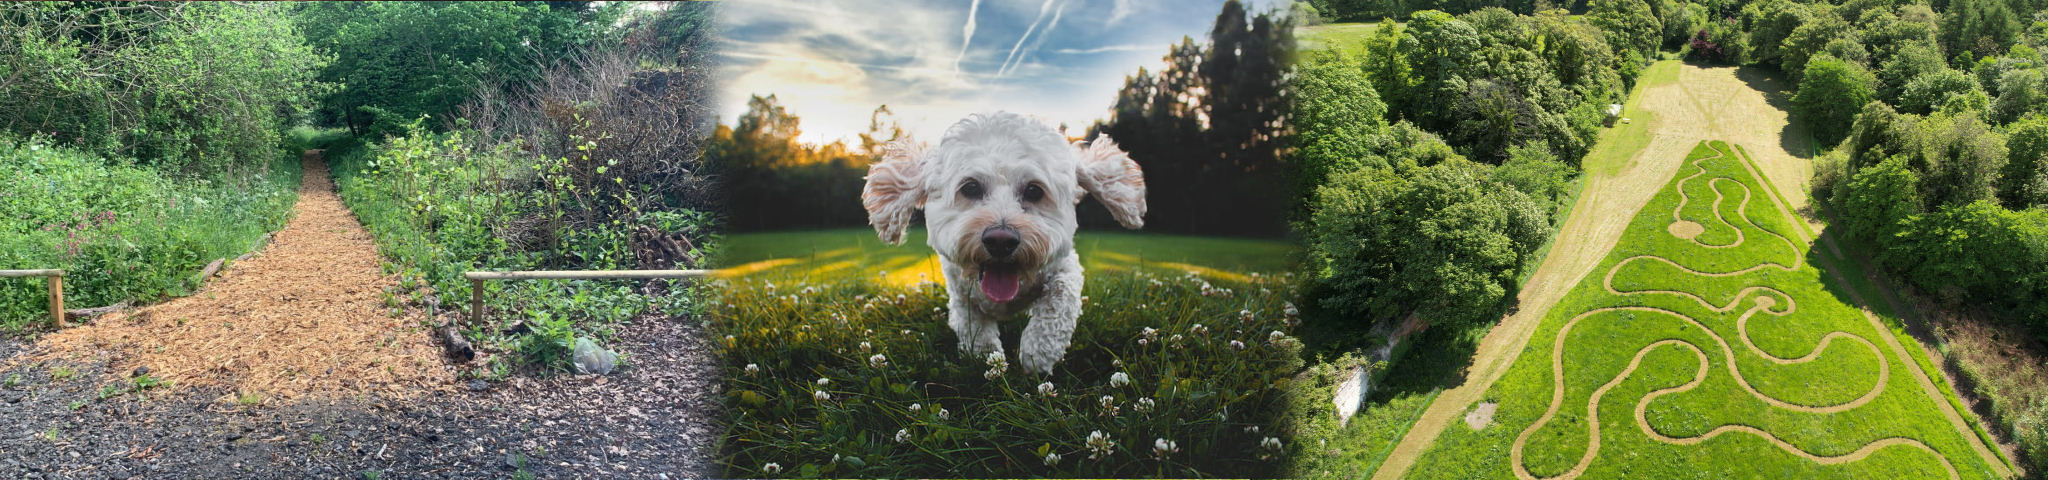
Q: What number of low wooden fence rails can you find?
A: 2